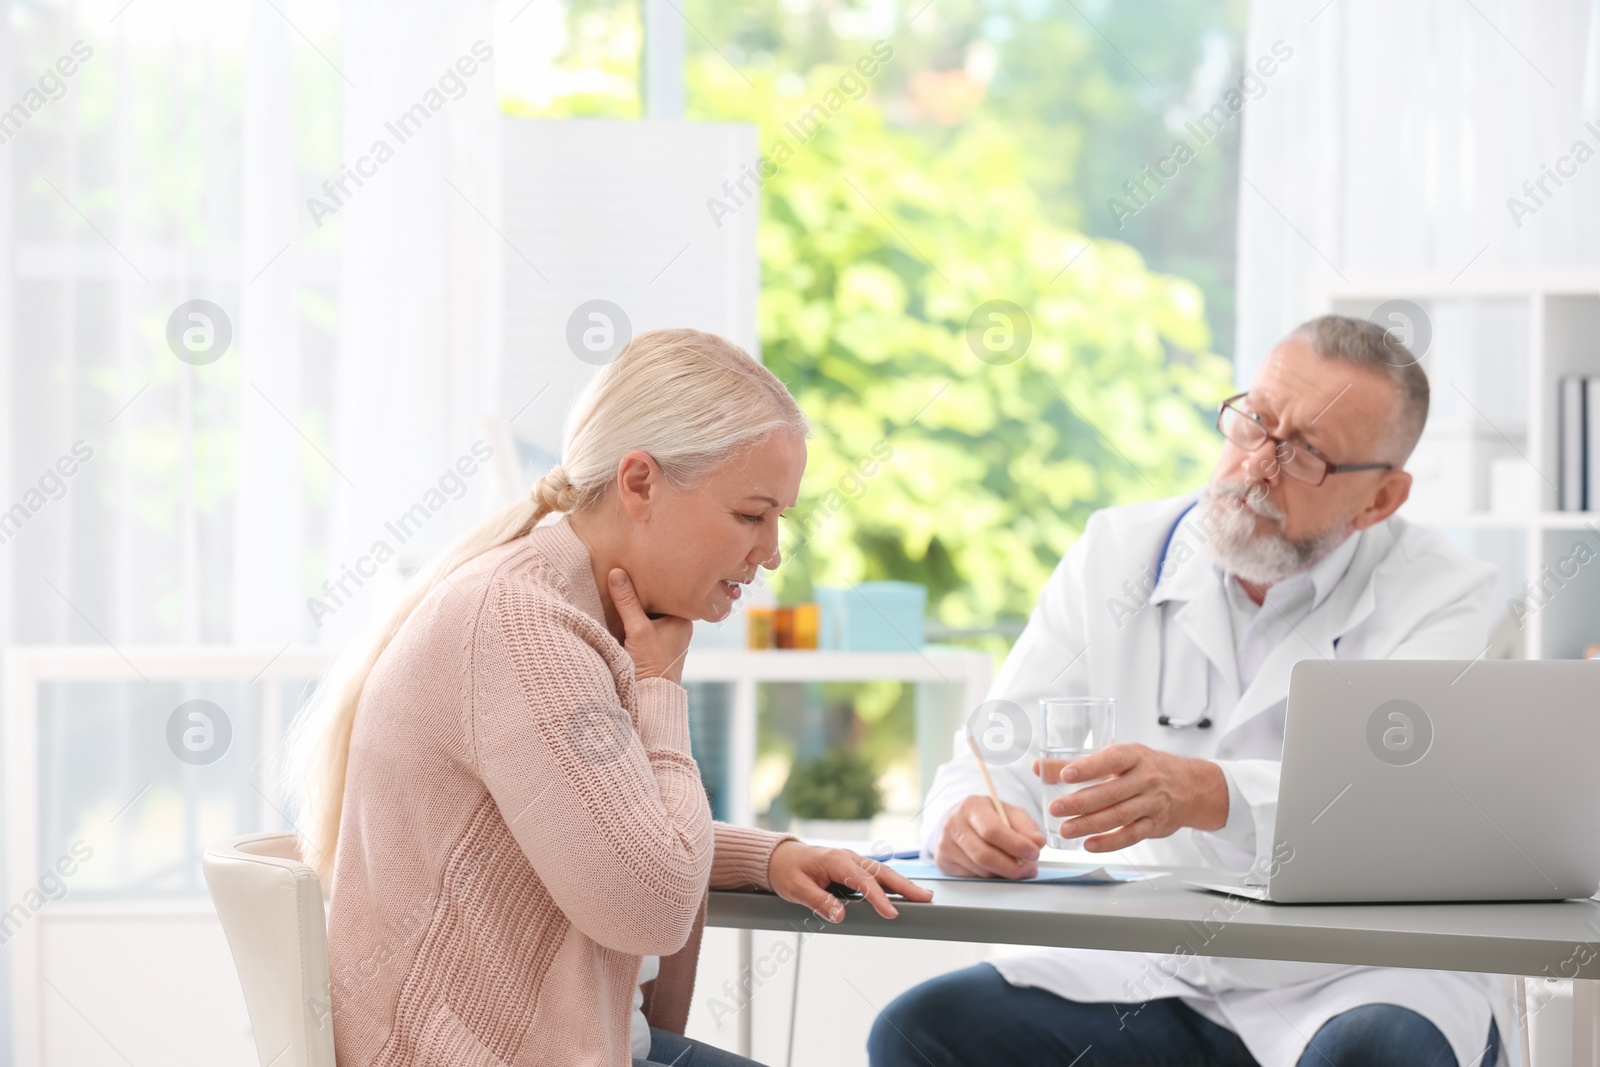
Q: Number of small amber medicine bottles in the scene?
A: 3